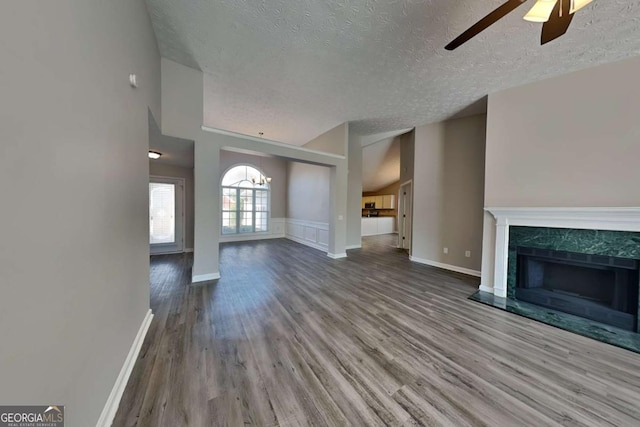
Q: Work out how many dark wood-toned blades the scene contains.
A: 2